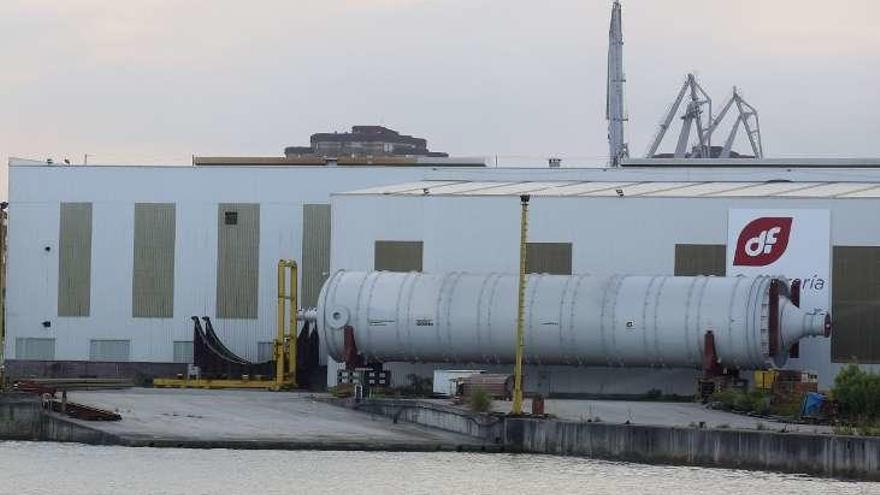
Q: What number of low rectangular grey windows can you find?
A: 4